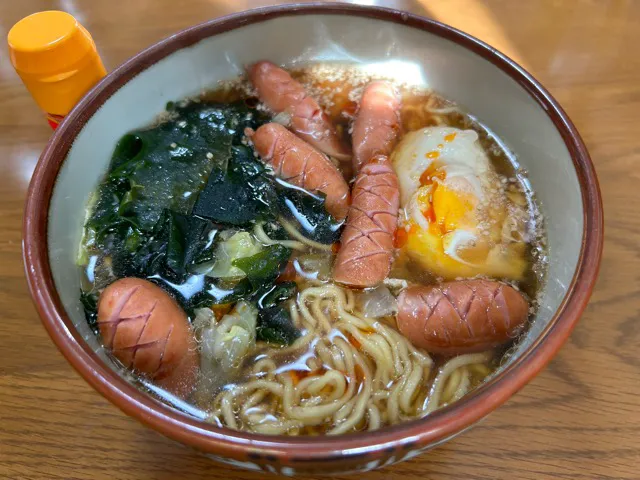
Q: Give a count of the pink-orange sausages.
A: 6